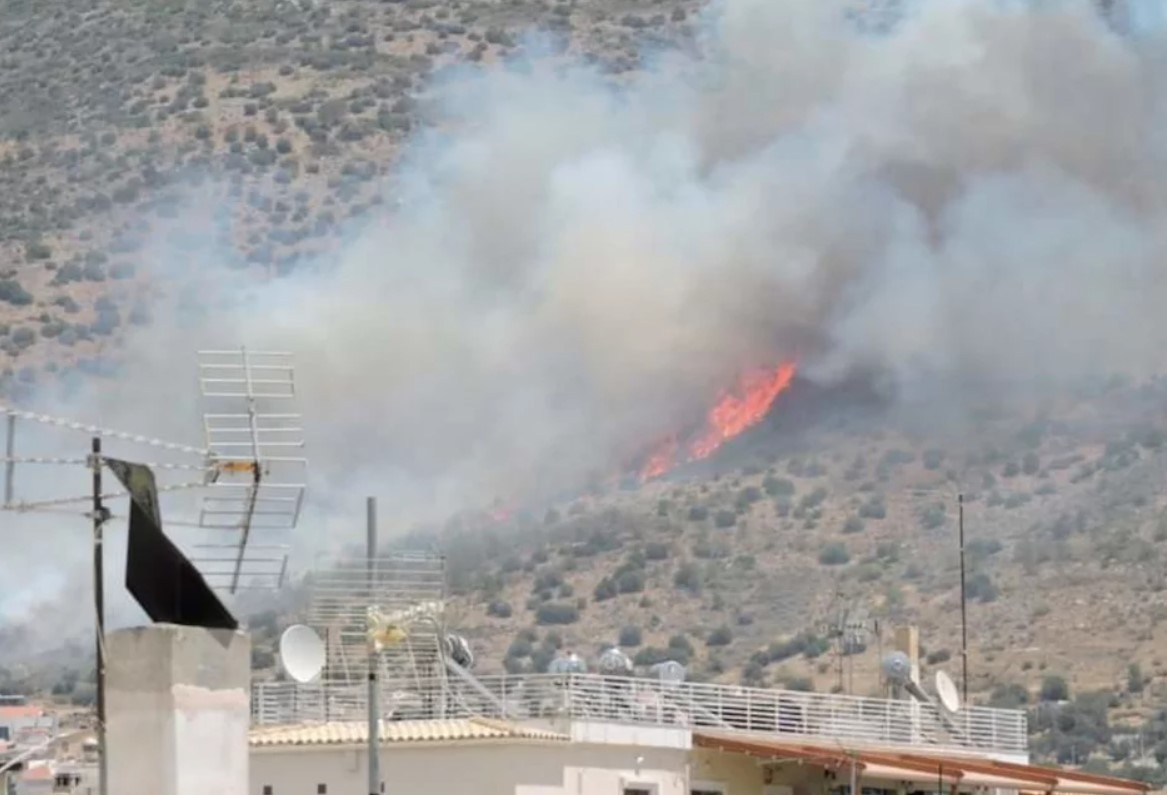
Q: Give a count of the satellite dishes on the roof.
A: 2